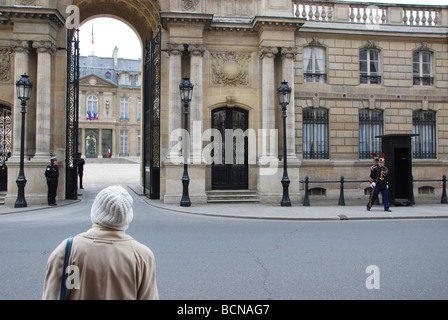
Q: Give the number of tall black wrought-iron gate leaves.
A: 2